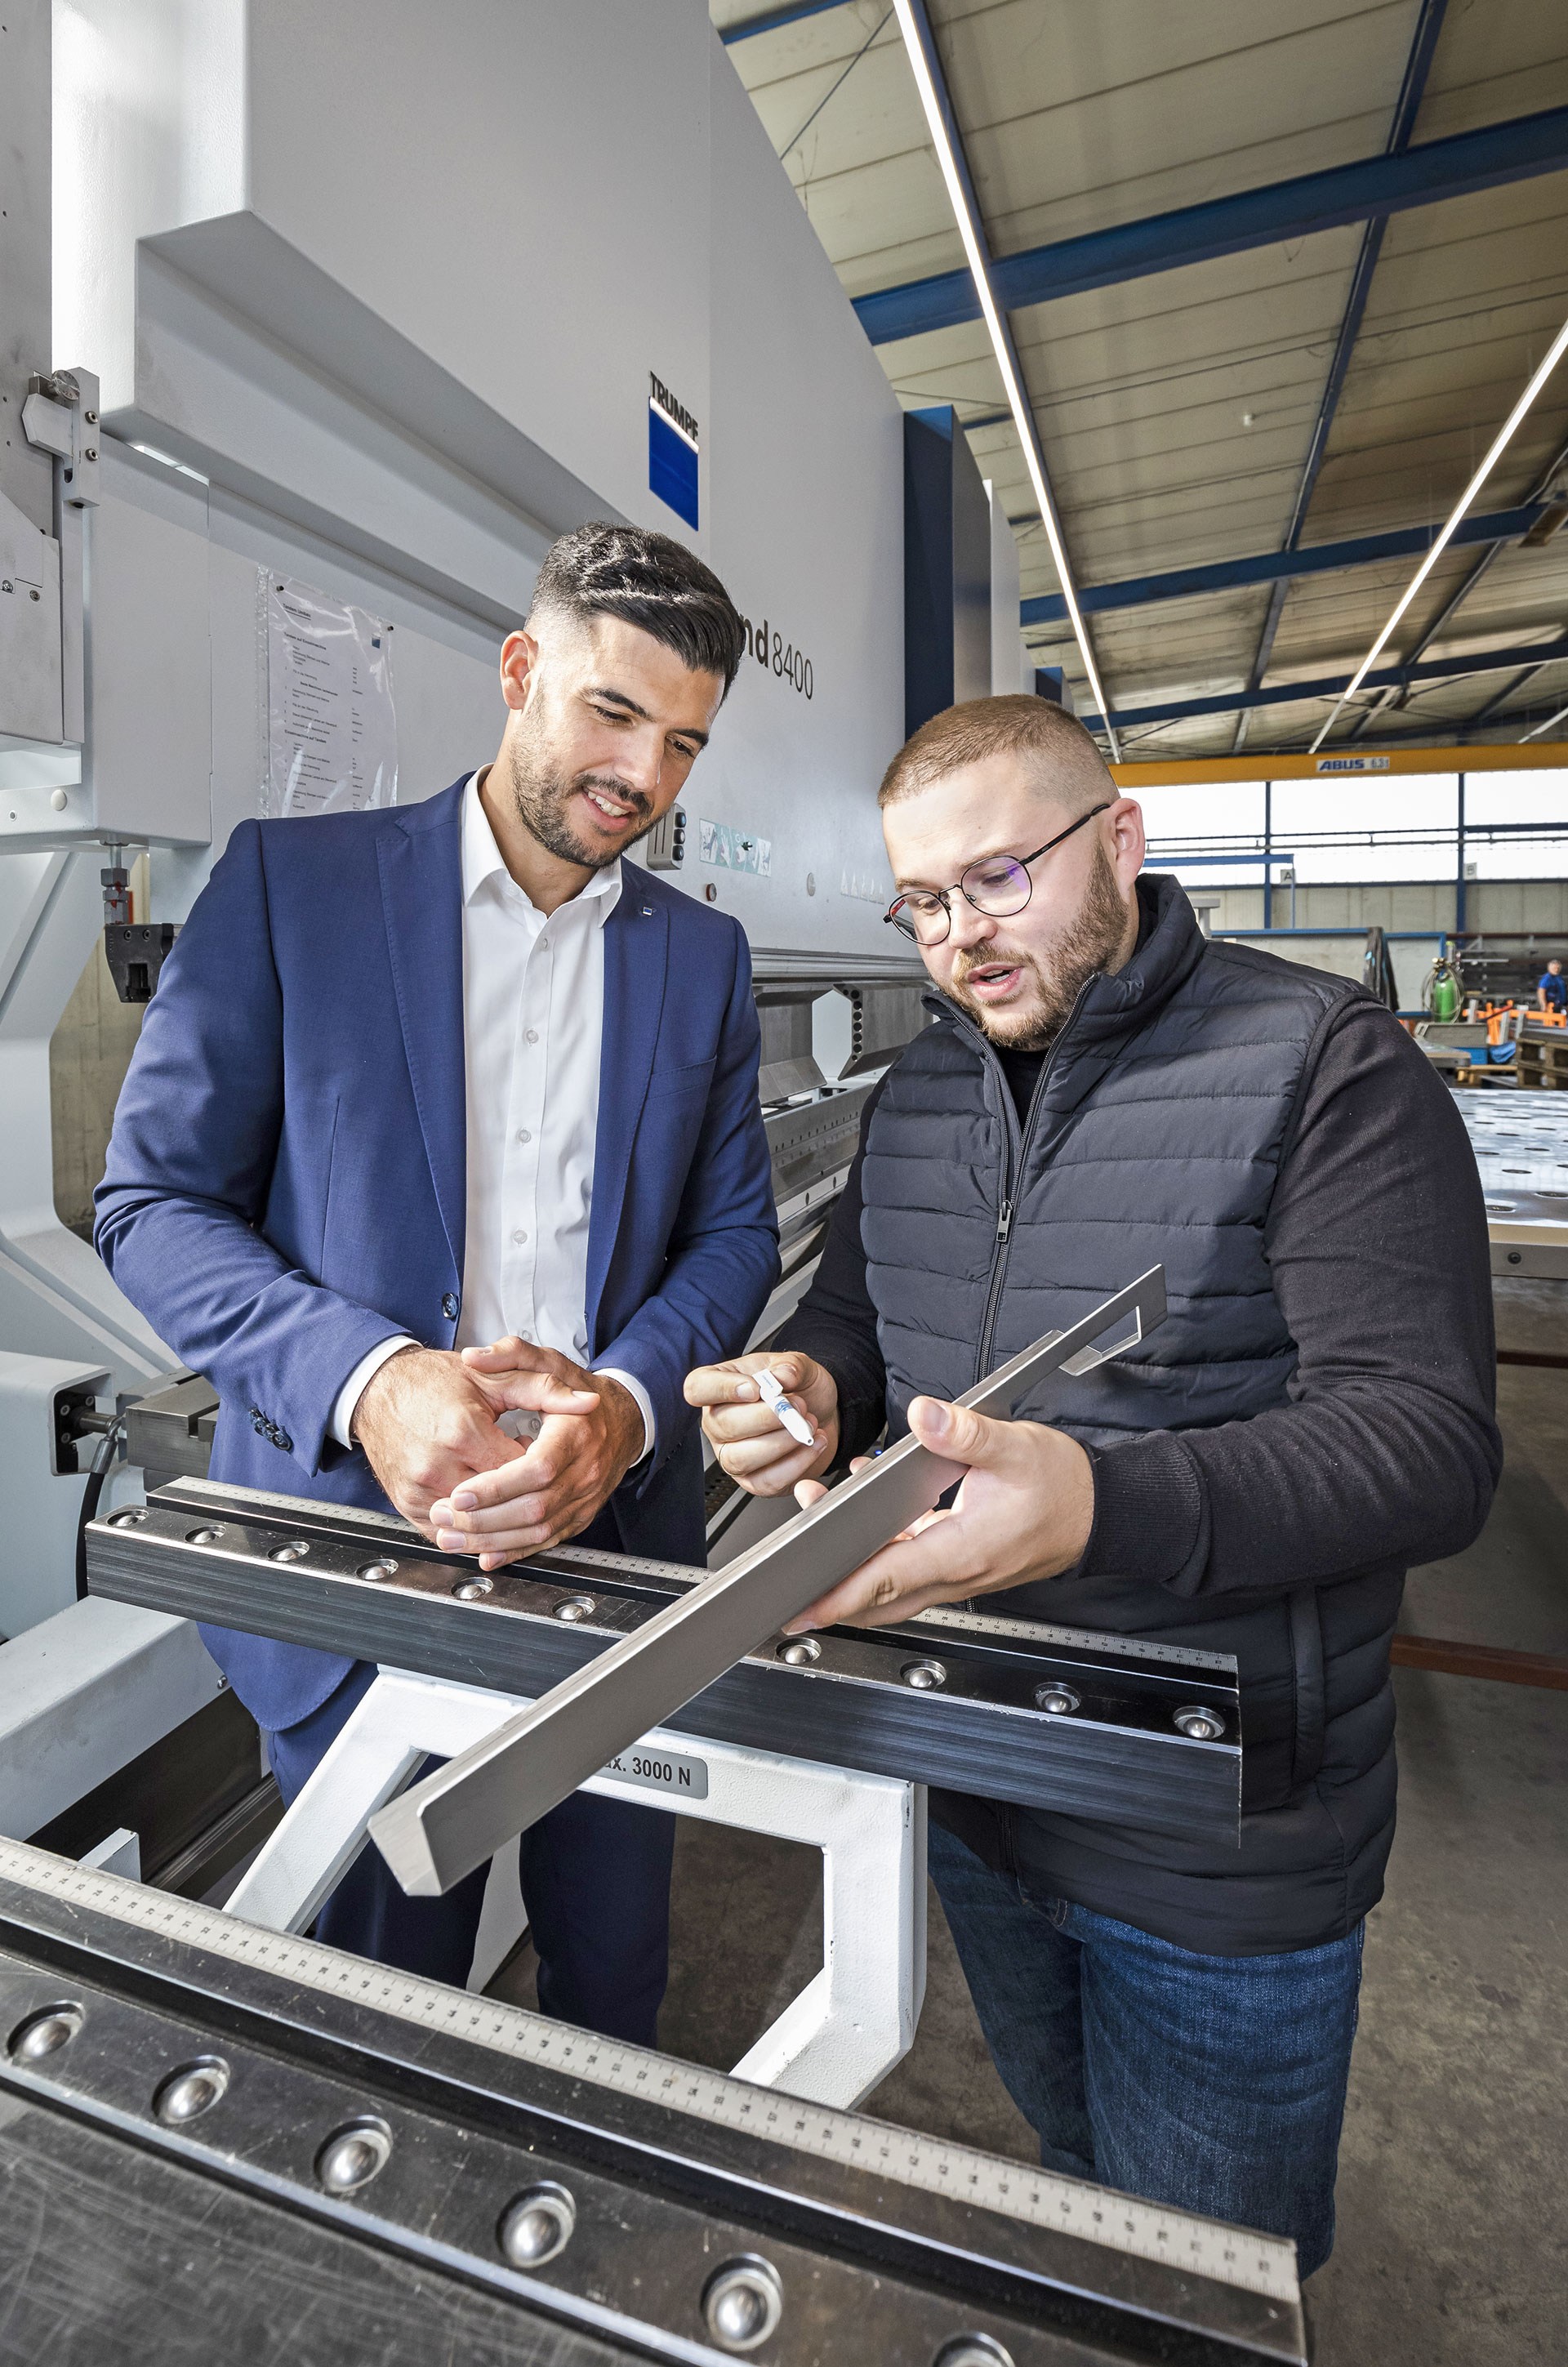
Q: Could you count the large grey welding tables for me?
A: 1